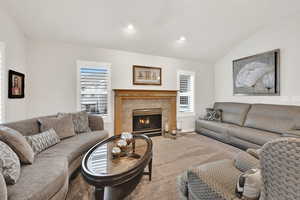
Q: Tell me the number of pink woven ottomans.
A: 0